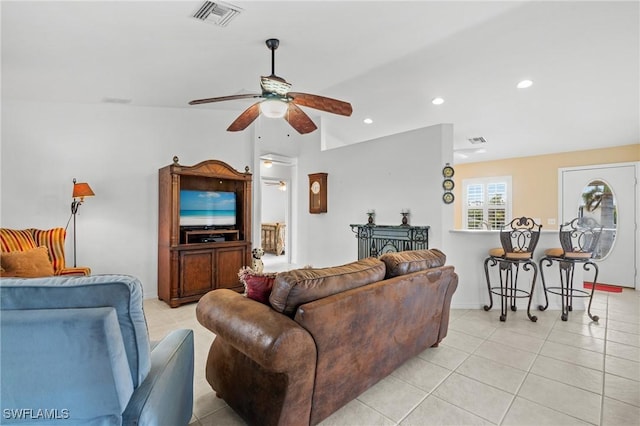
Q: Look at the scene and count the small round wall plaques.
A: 3